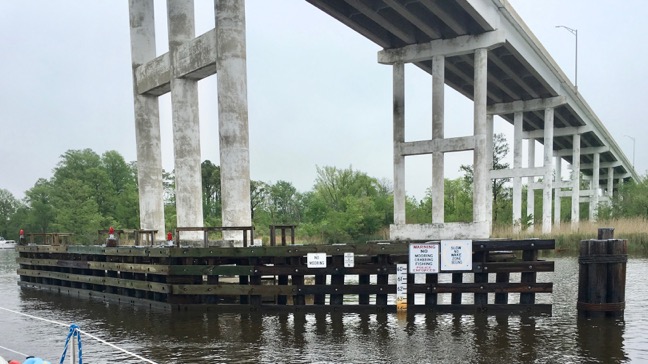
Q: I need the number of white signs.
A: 4